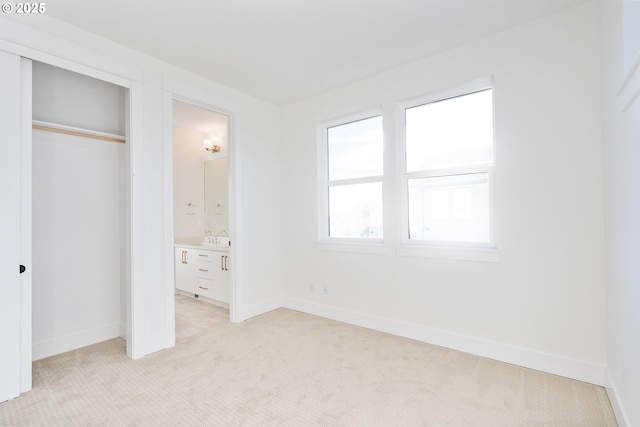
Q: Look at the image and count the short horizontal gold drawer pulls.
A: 3